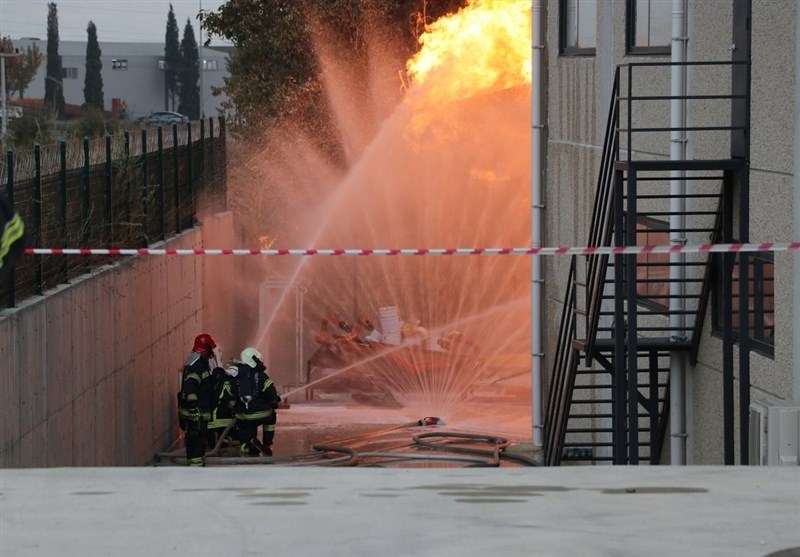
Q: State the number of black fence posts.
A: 13